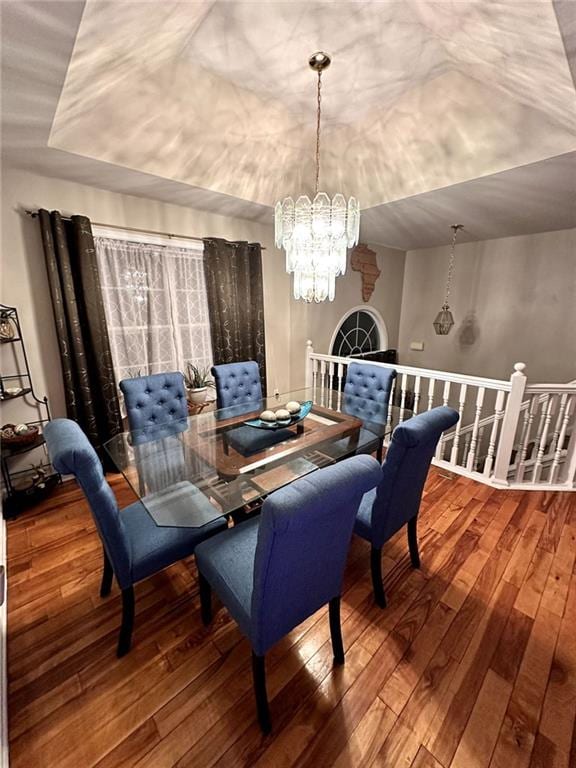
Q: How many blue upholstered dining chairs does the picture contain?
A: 6